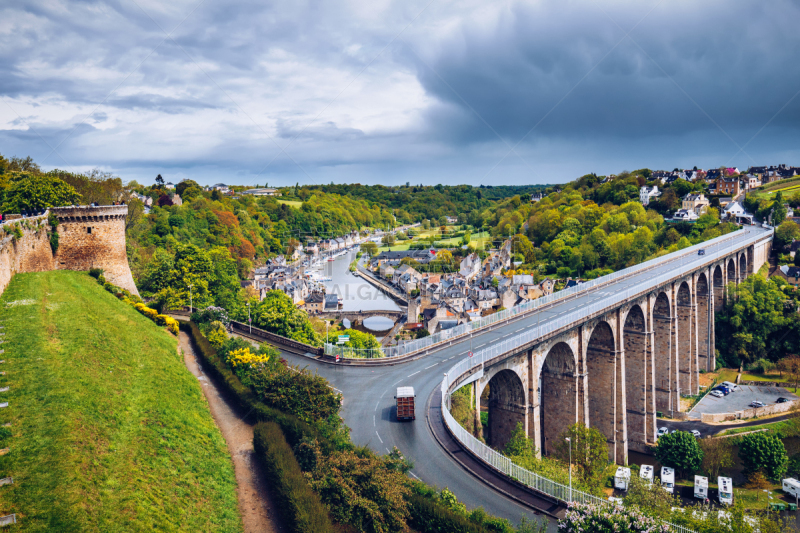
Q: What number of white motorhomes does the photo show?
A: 6